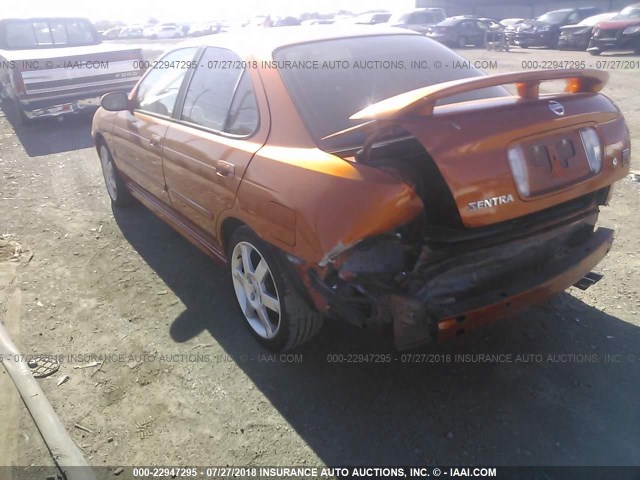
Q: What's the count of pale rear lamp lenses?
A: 2